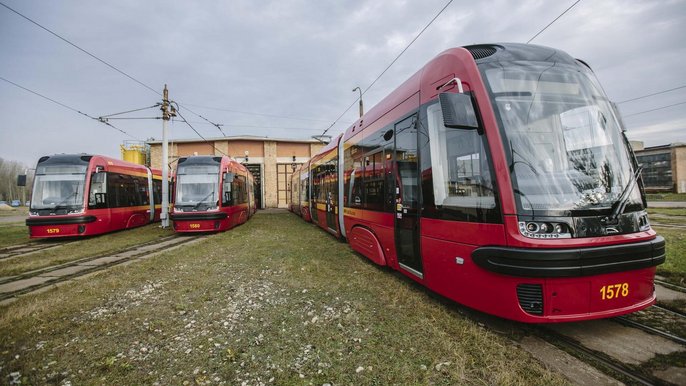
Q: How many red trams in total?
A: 3